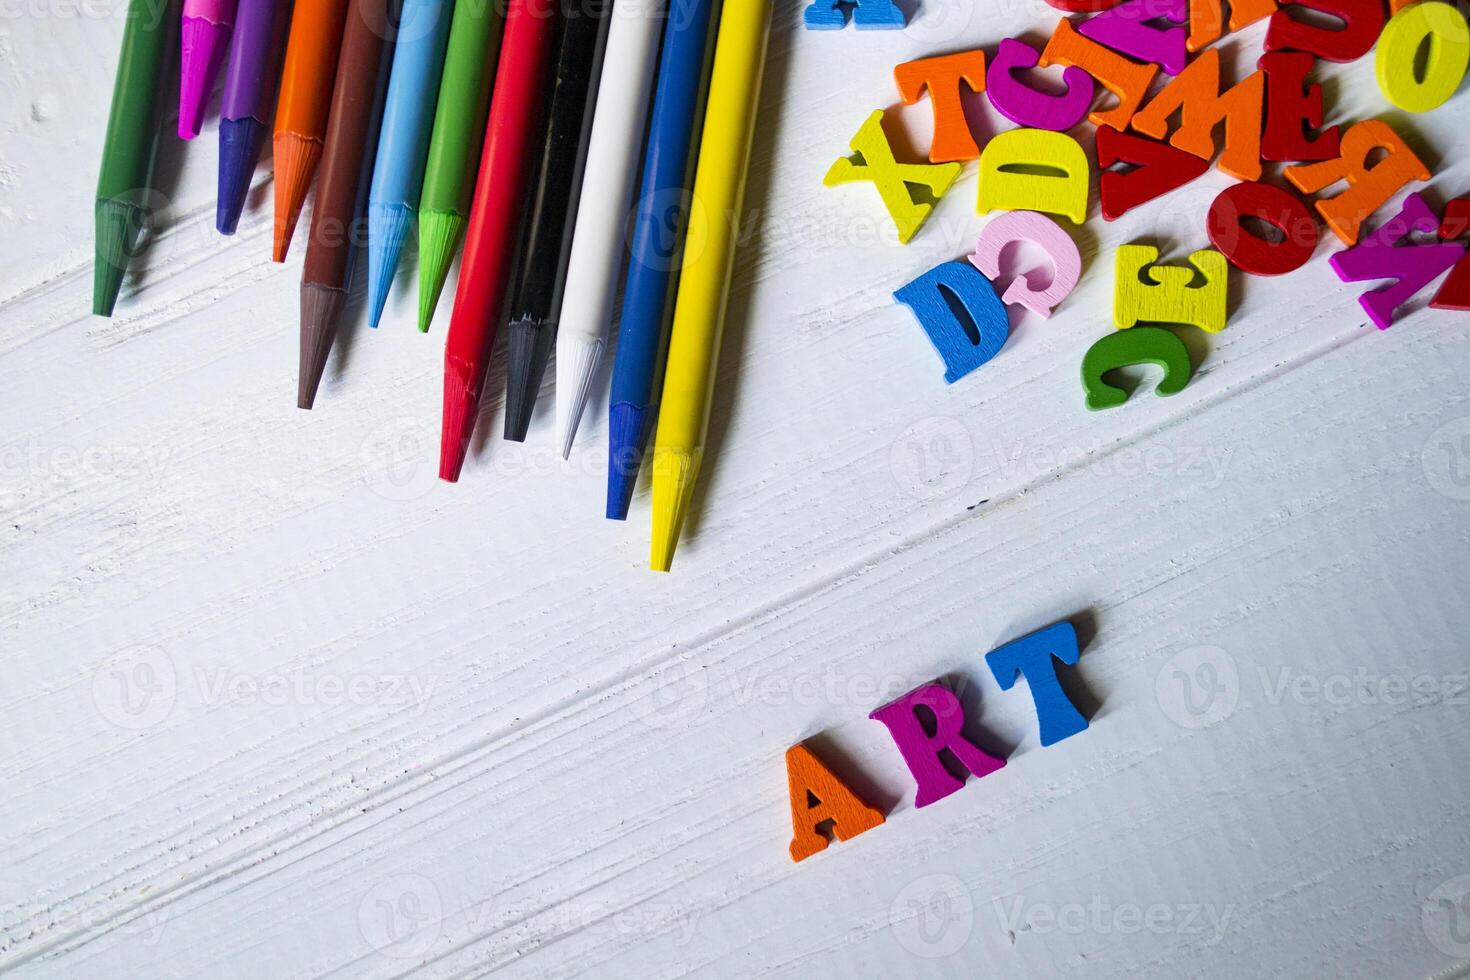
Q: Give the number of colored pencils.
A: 12